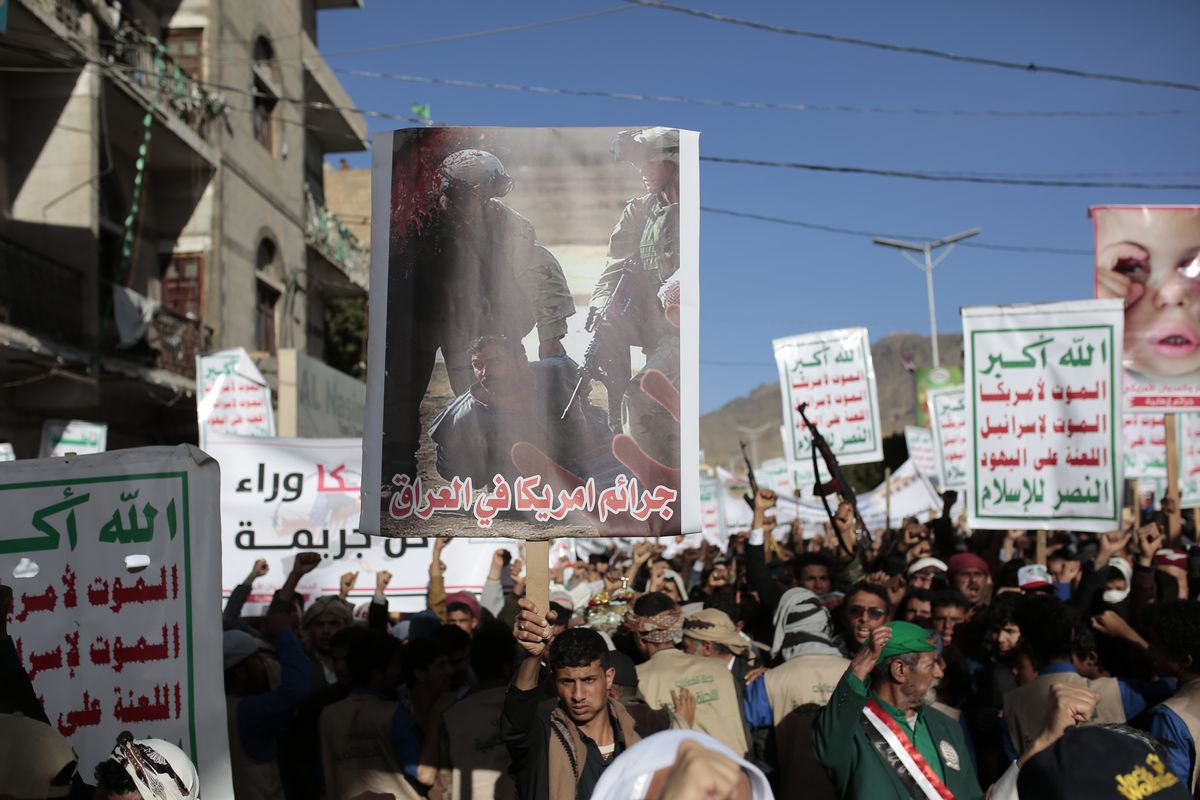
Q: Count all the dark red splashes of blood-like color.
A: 1